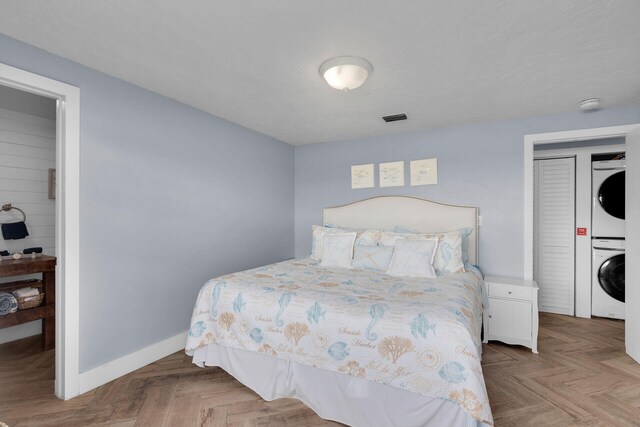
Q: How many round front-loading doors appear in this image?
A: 2